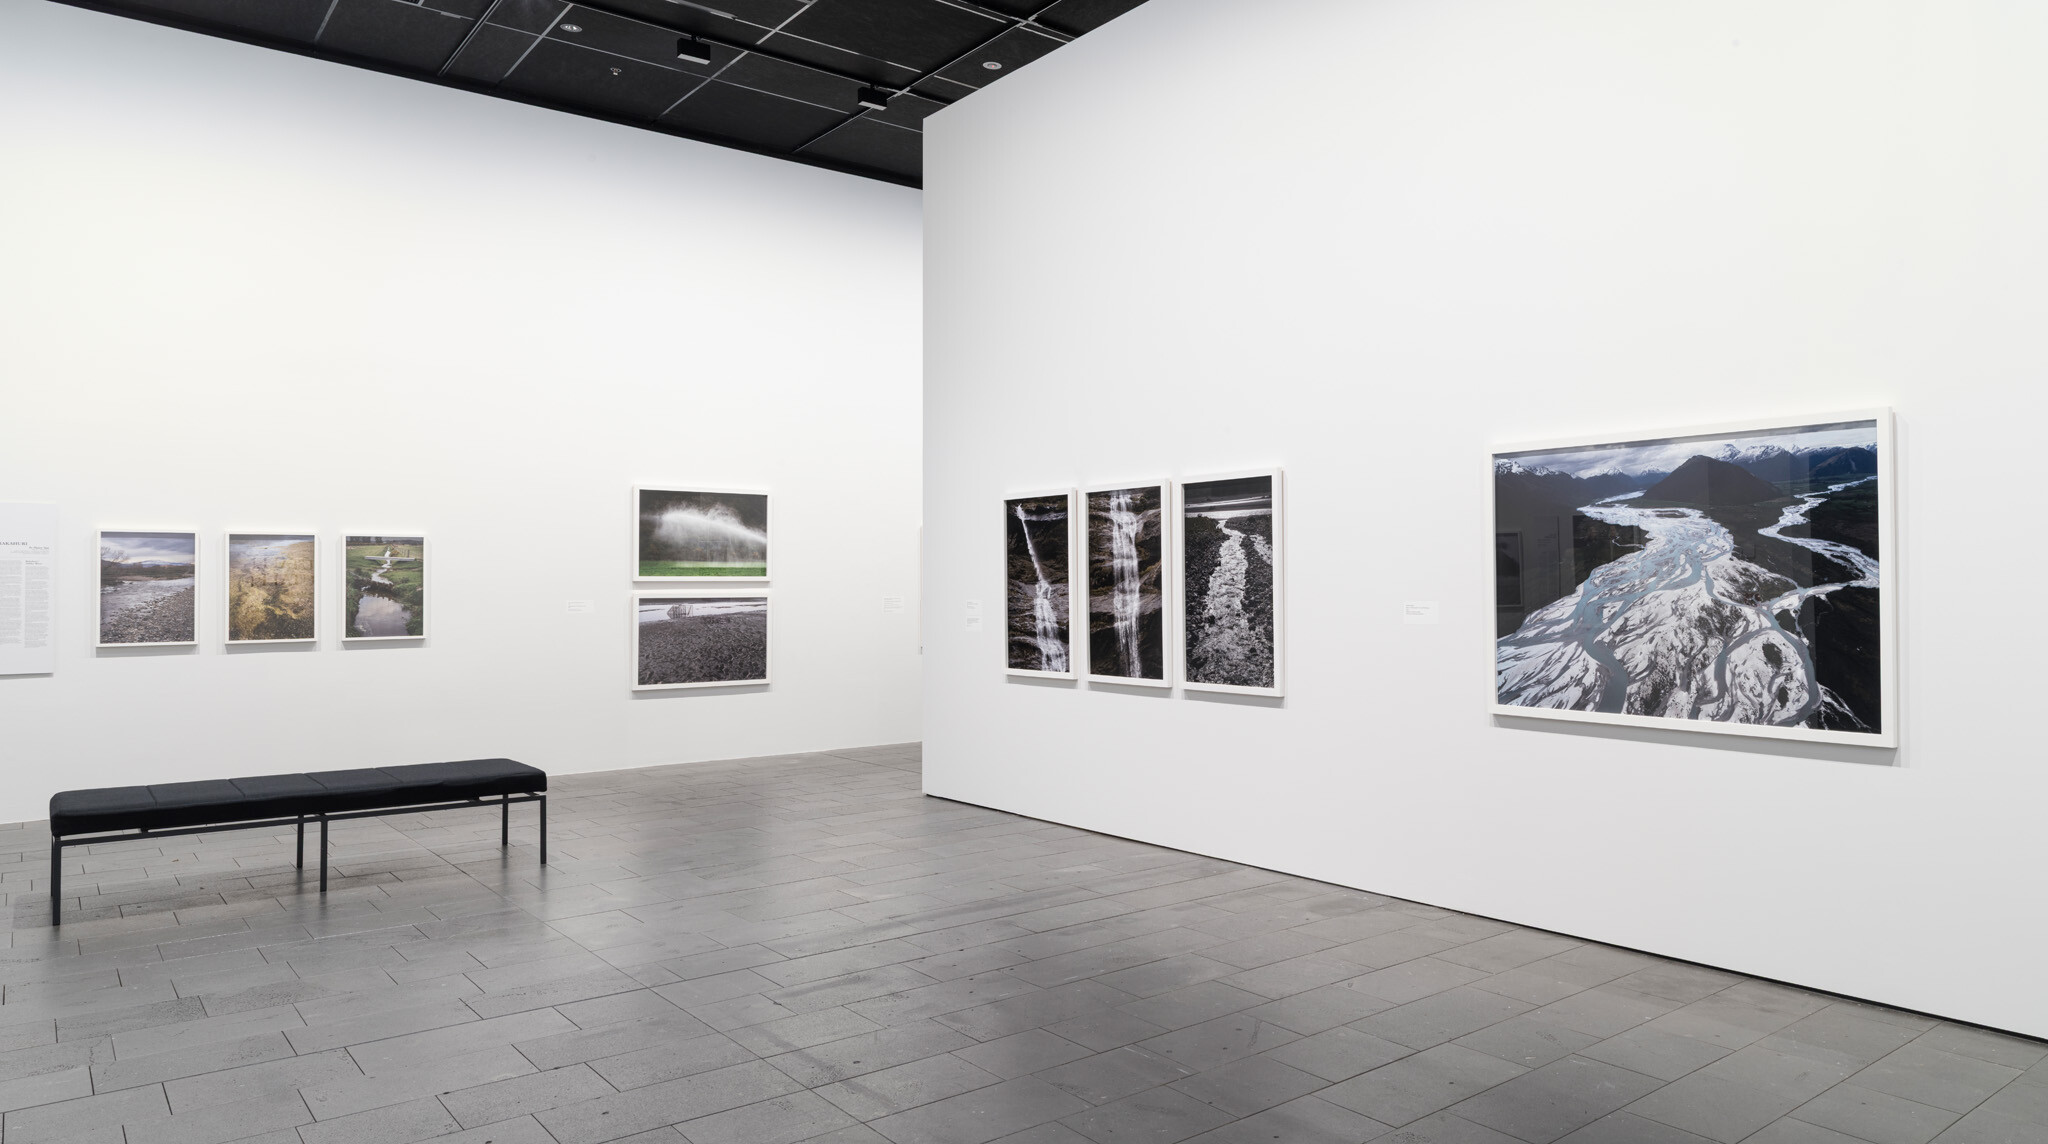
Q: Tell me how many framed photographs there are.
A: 9